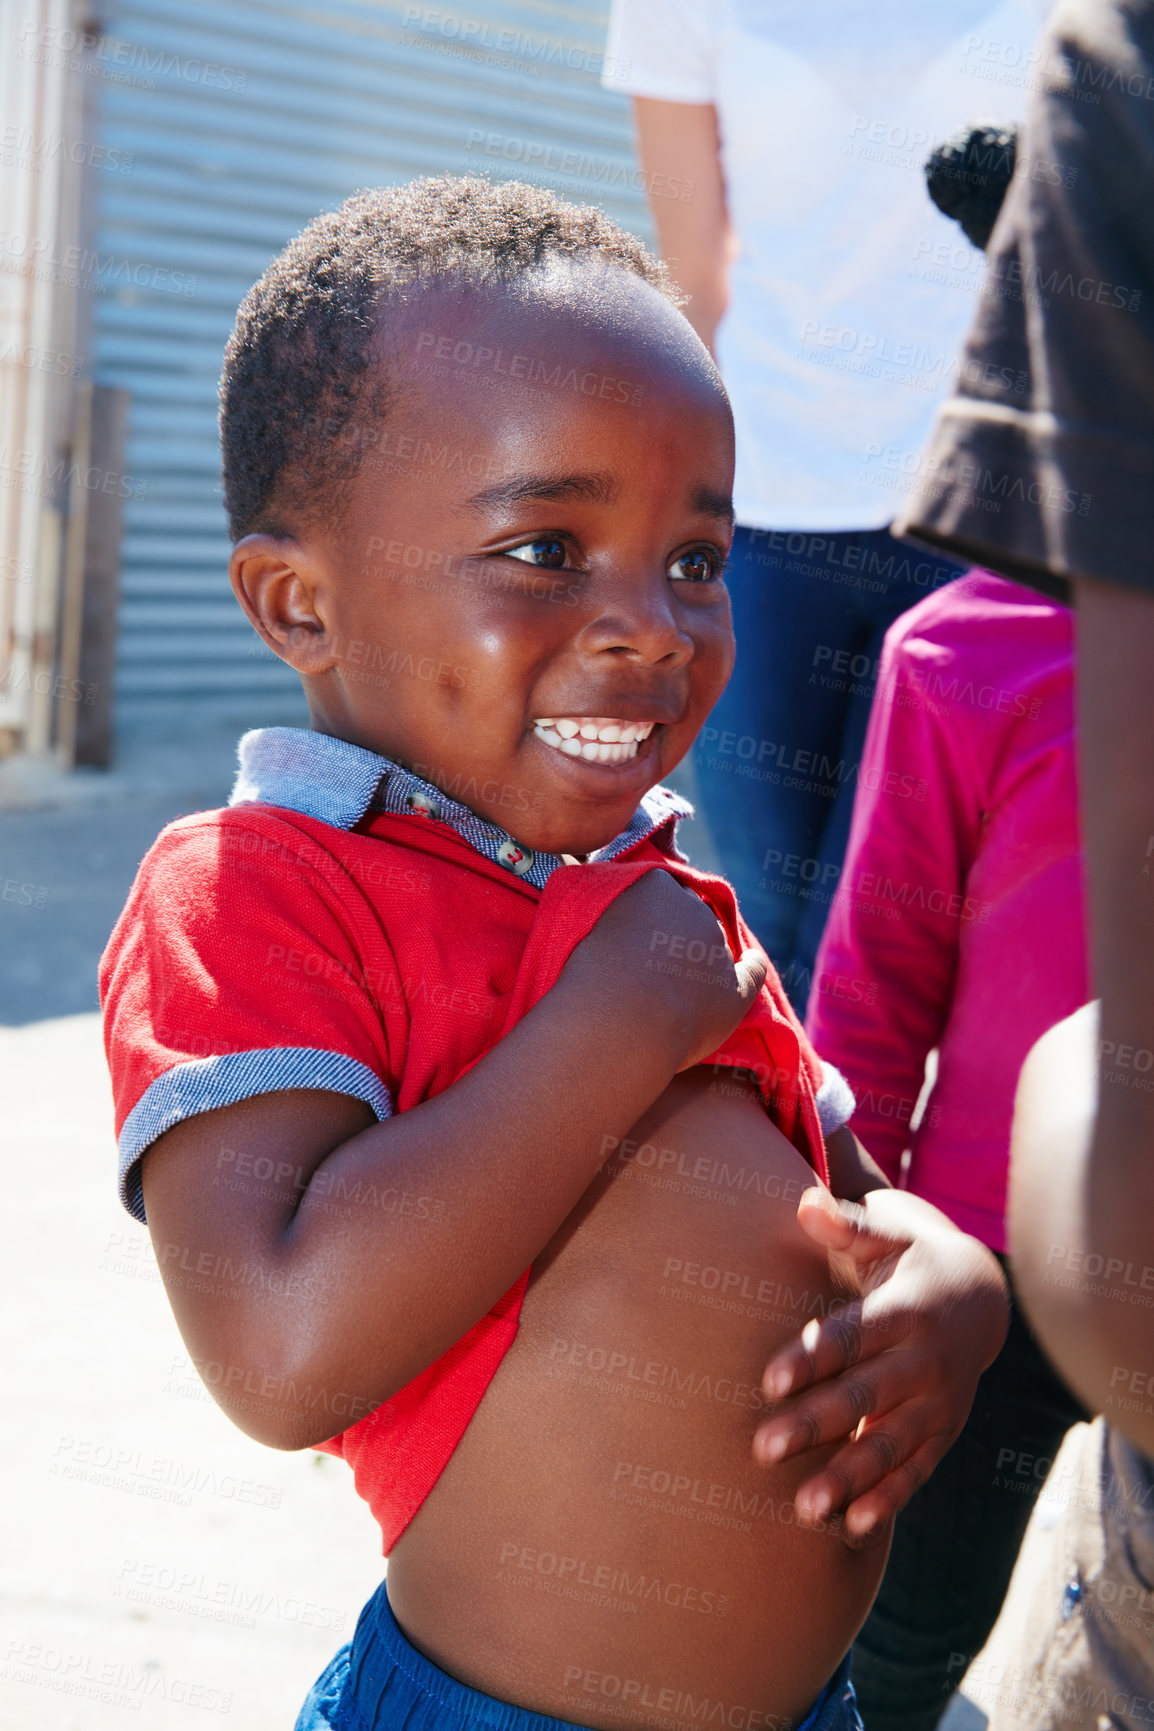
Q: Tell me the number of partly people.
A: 3